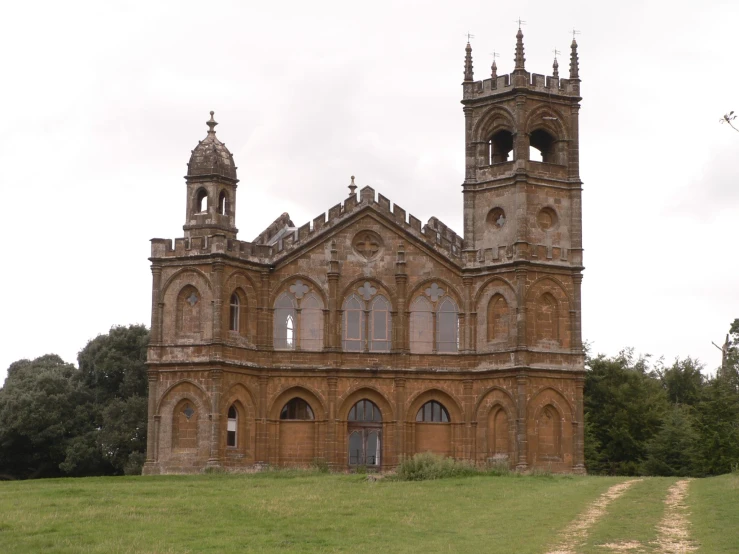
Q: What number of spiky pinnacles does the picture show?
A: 5